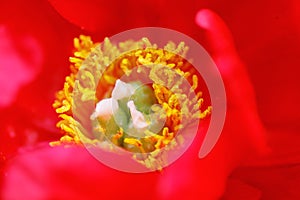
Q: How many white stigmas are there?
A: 3